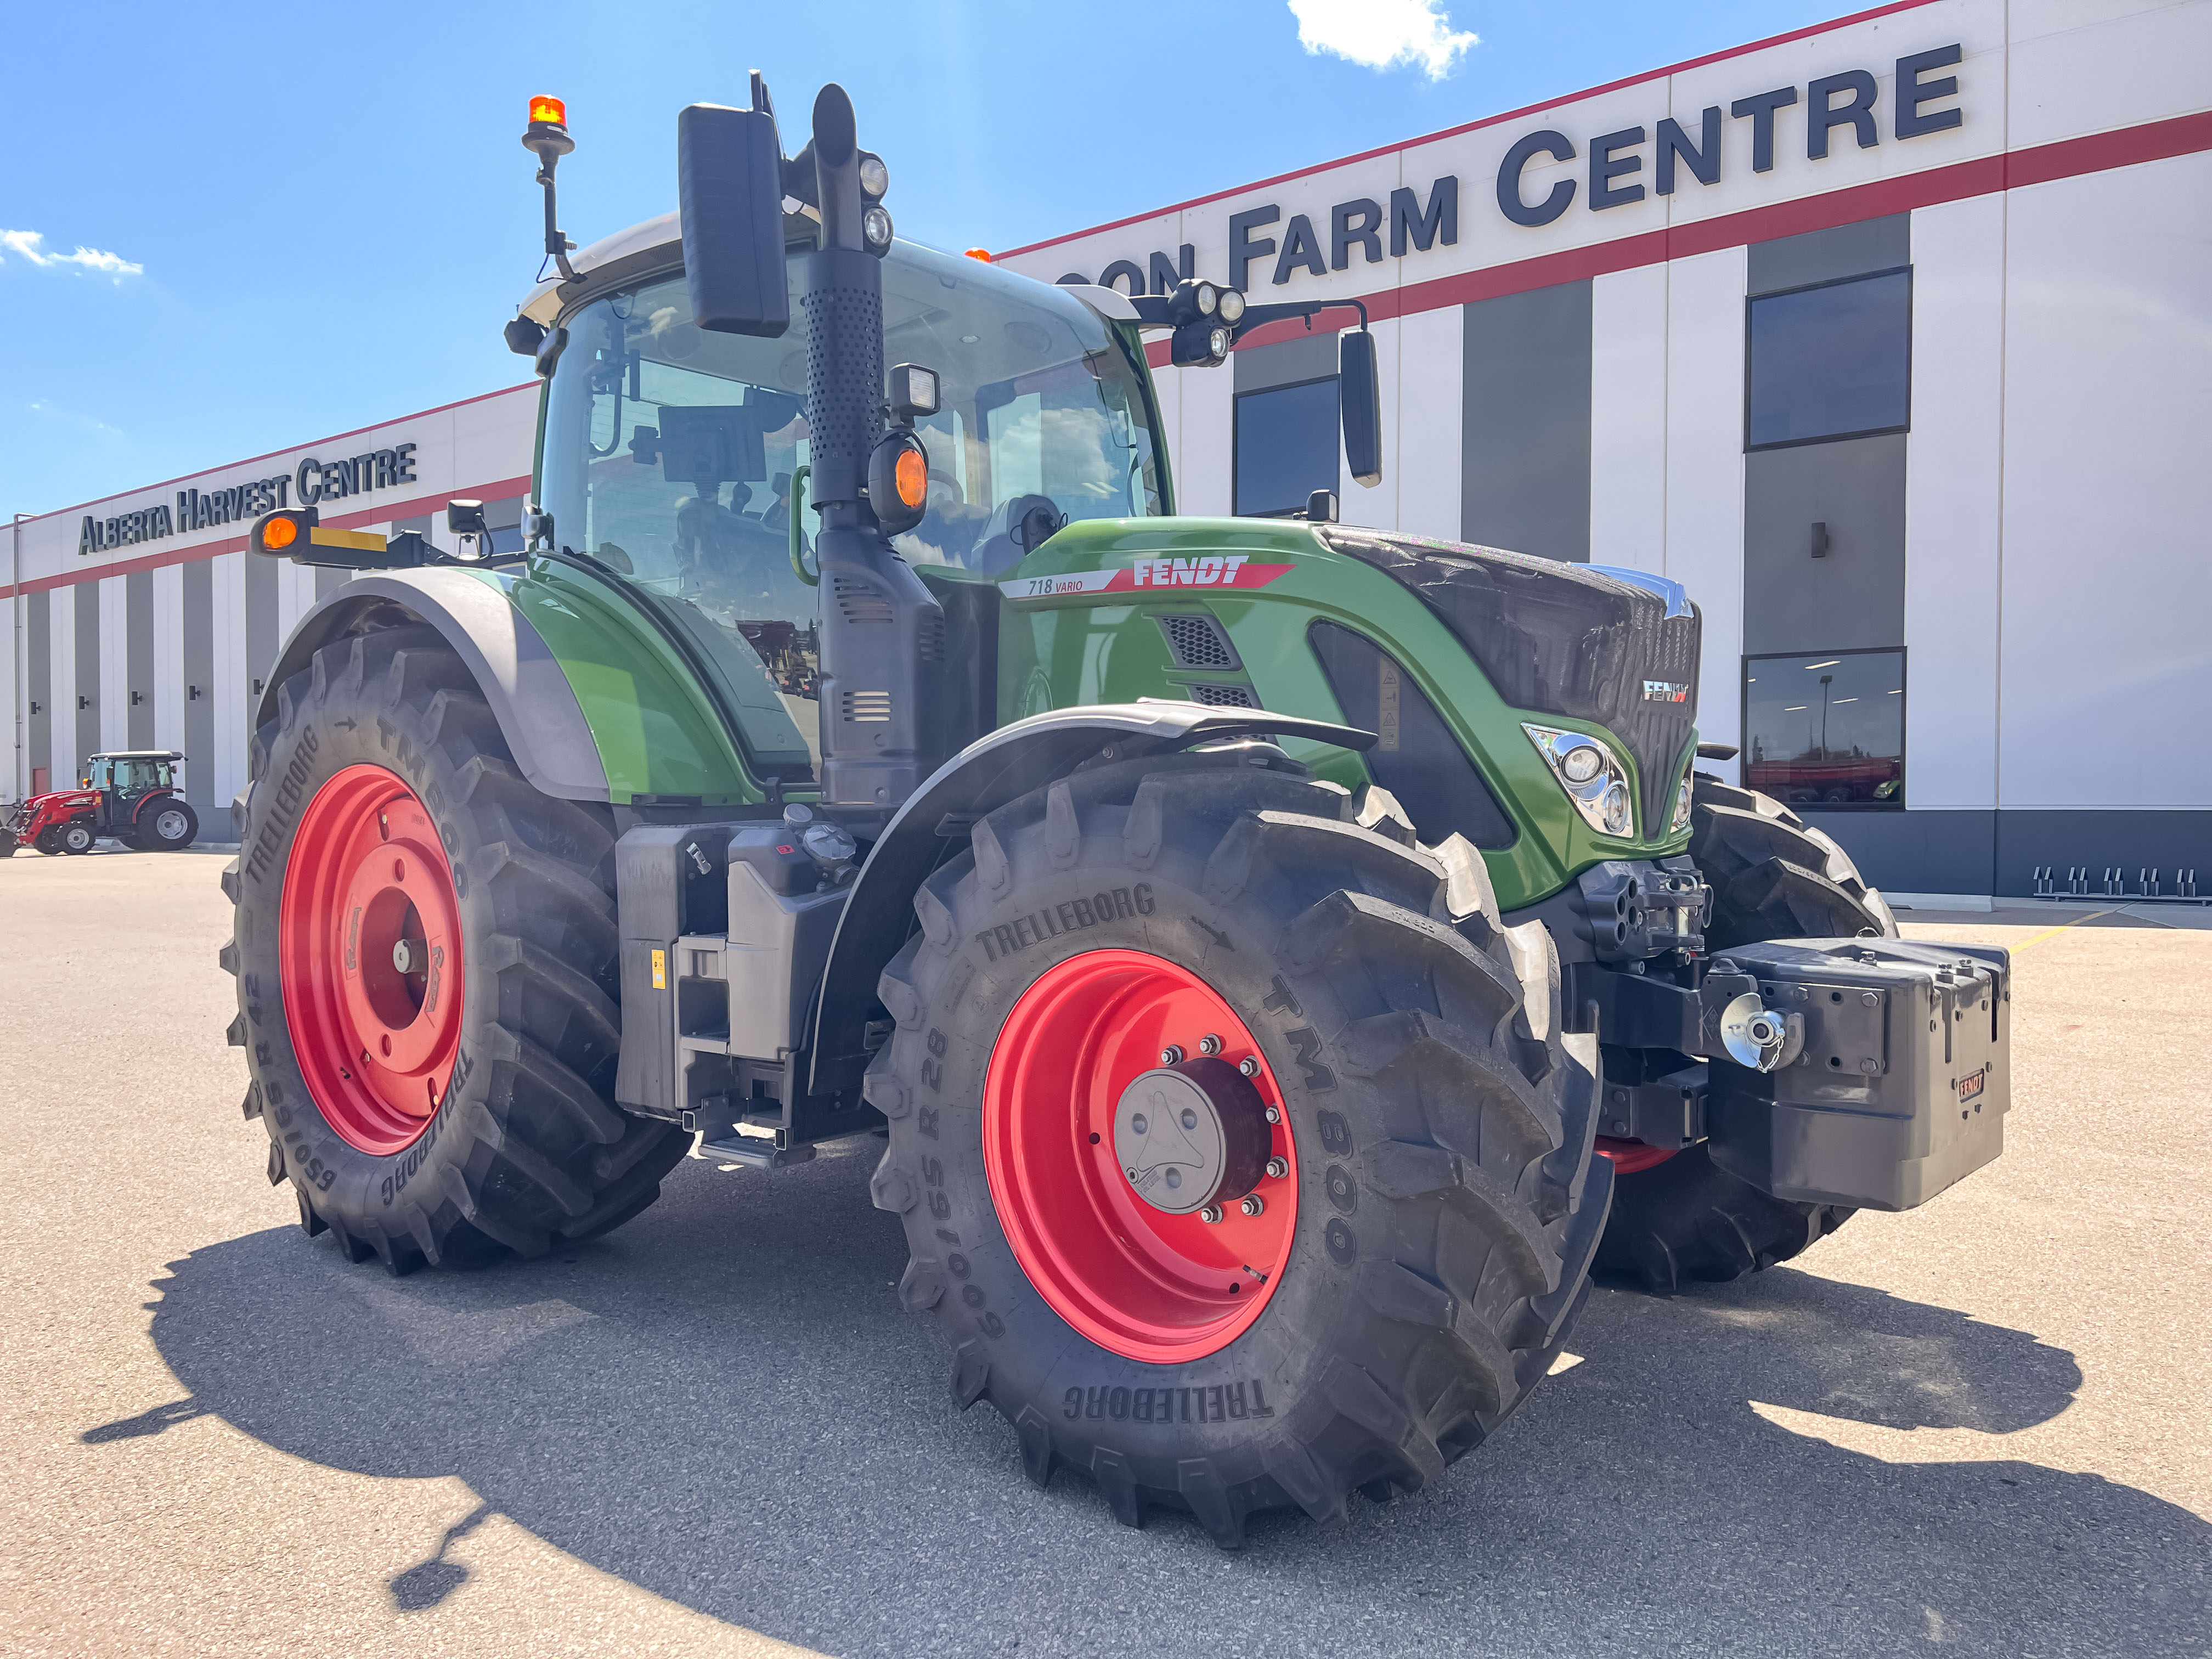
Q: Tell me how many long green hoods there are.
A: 1